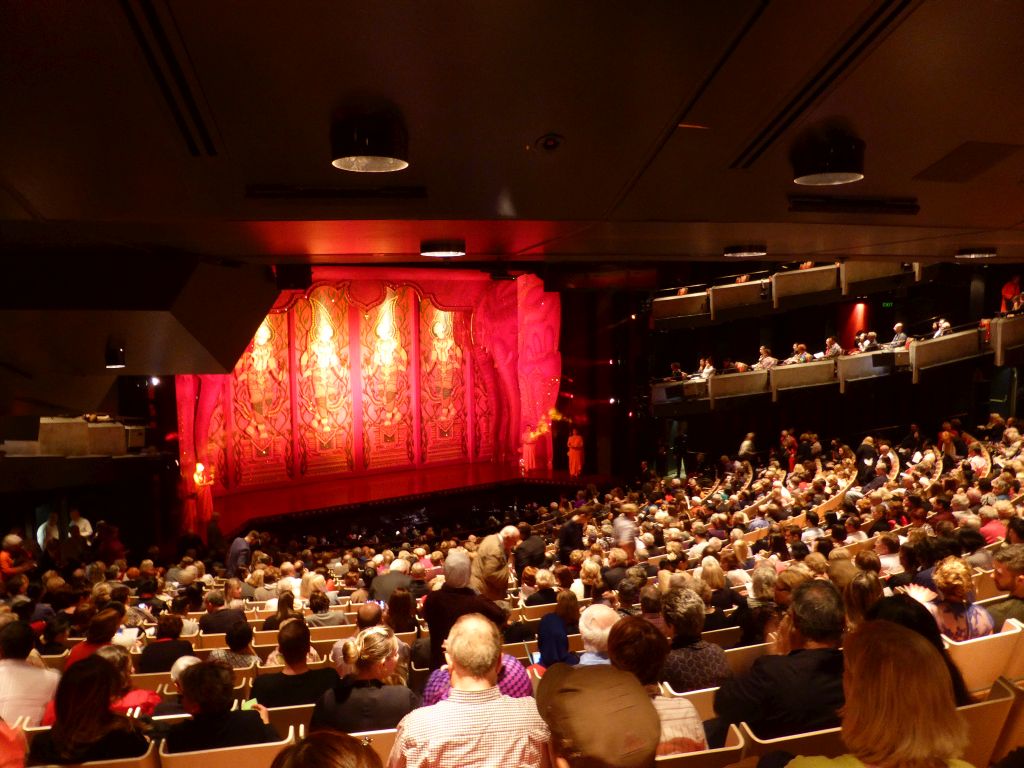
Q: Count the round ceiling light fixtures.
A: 6